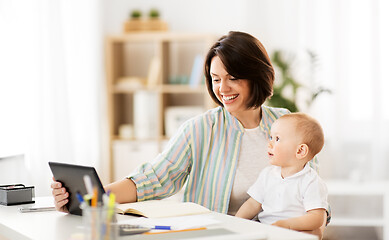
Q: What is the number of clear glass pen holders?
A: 1